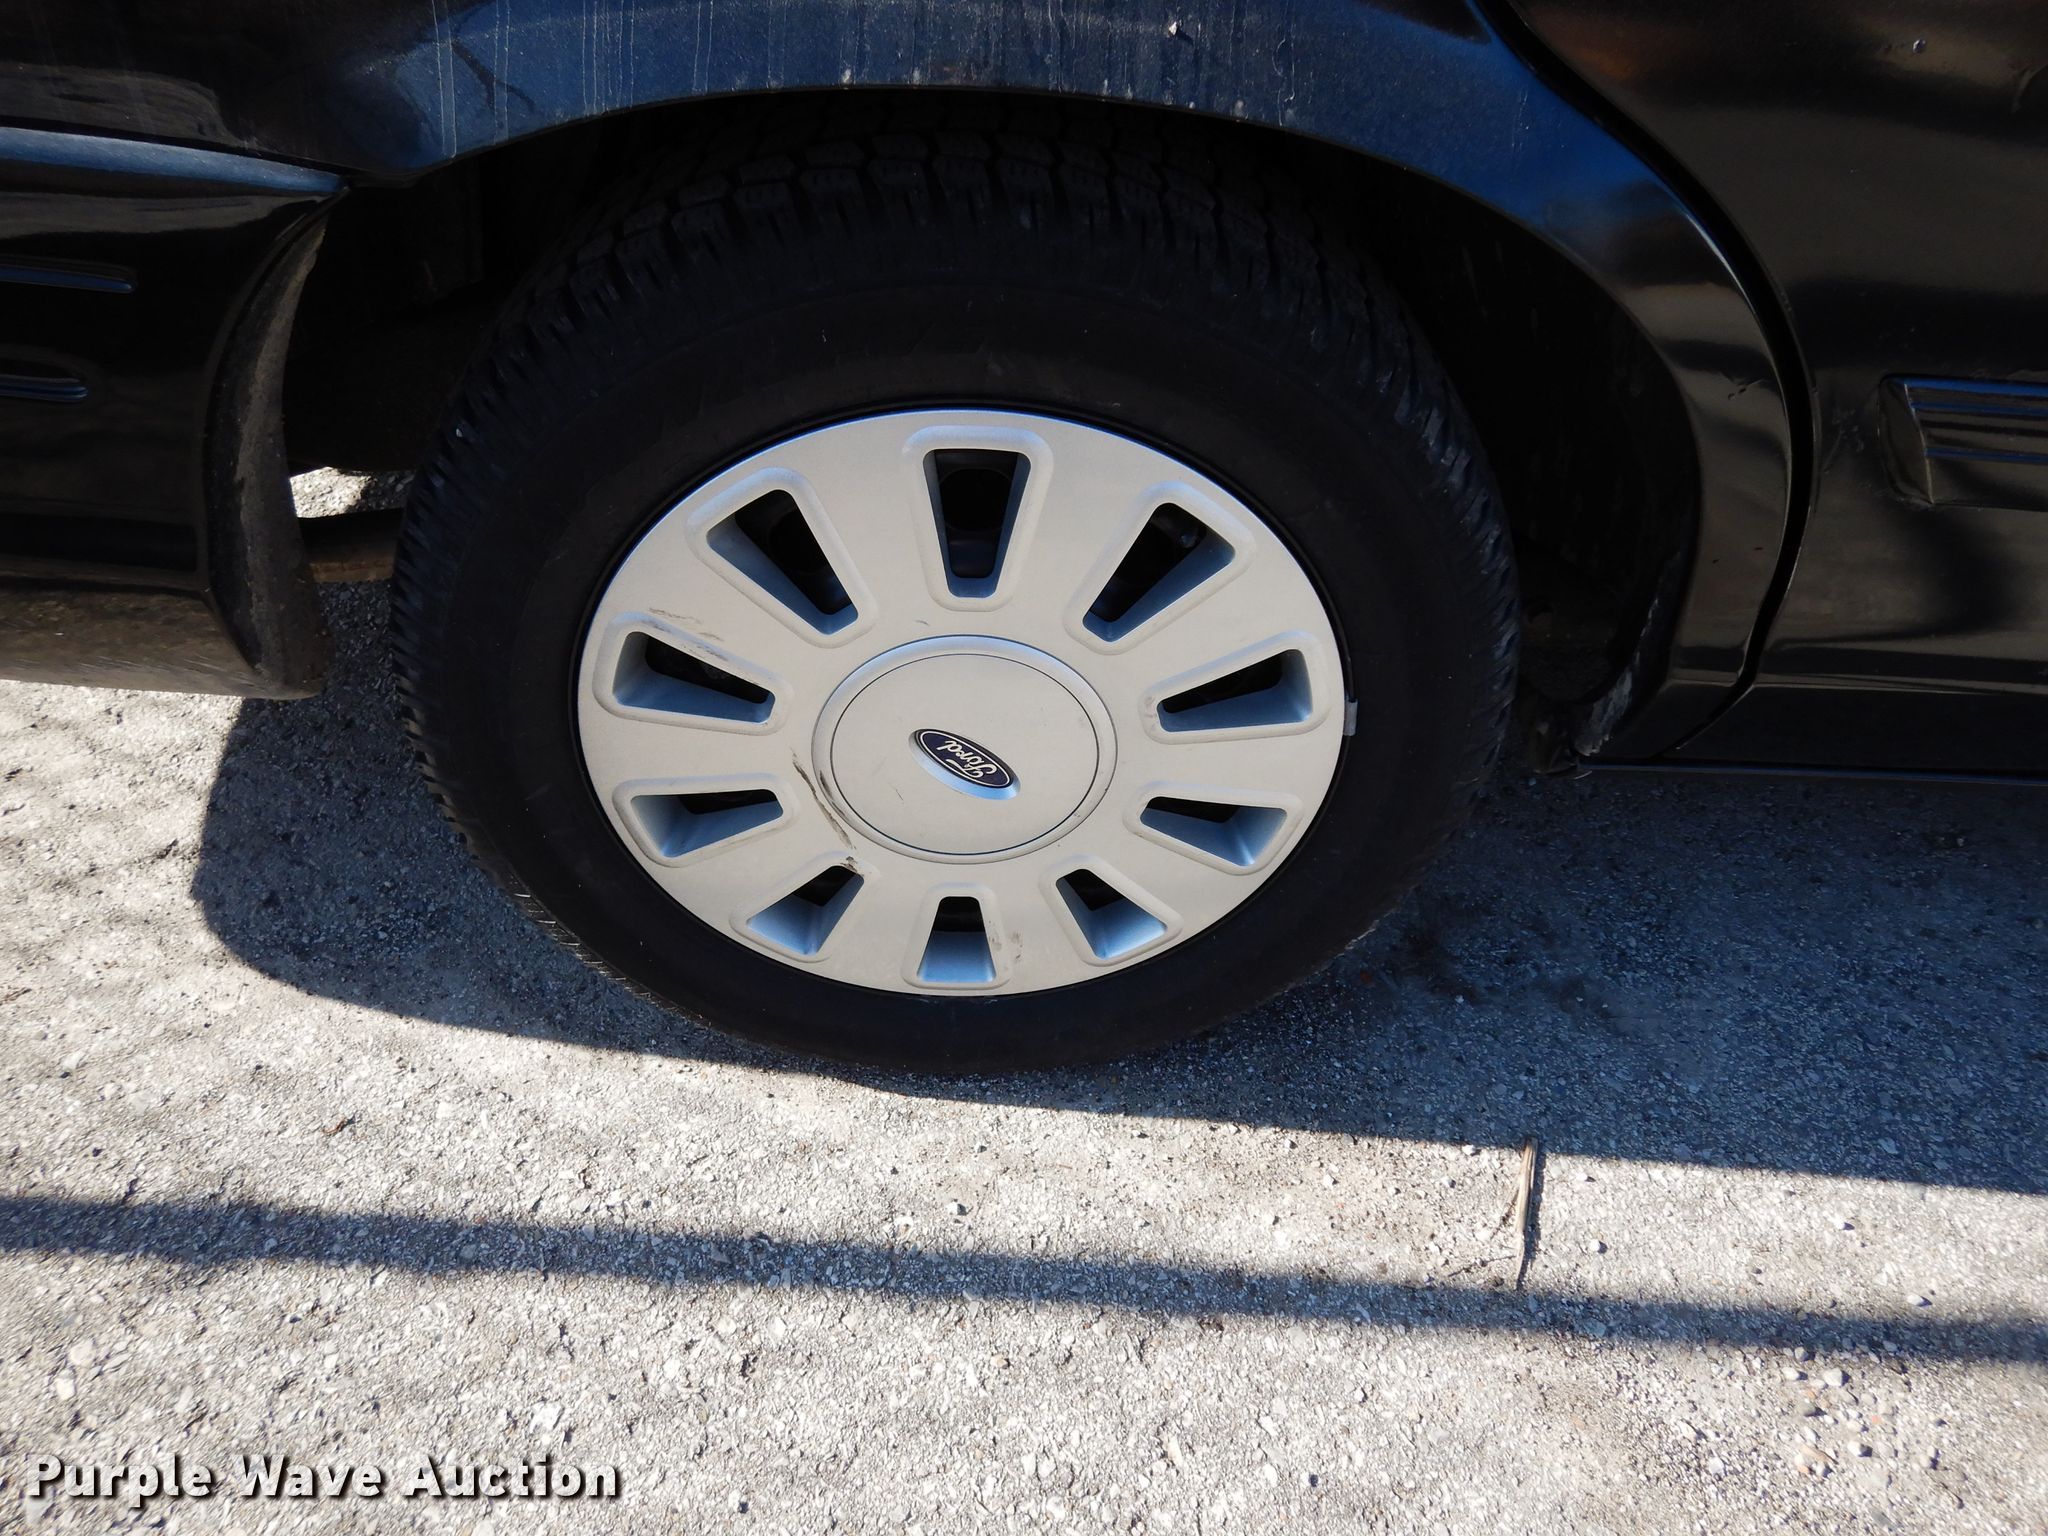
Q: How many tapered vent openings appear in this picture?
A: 10